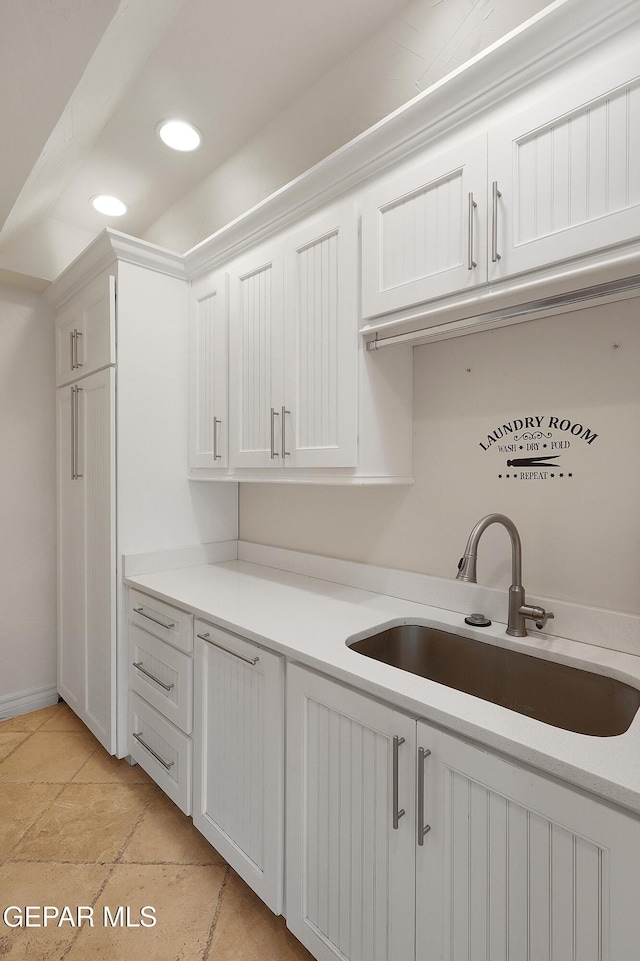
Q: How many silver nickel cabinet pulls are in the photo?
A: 15